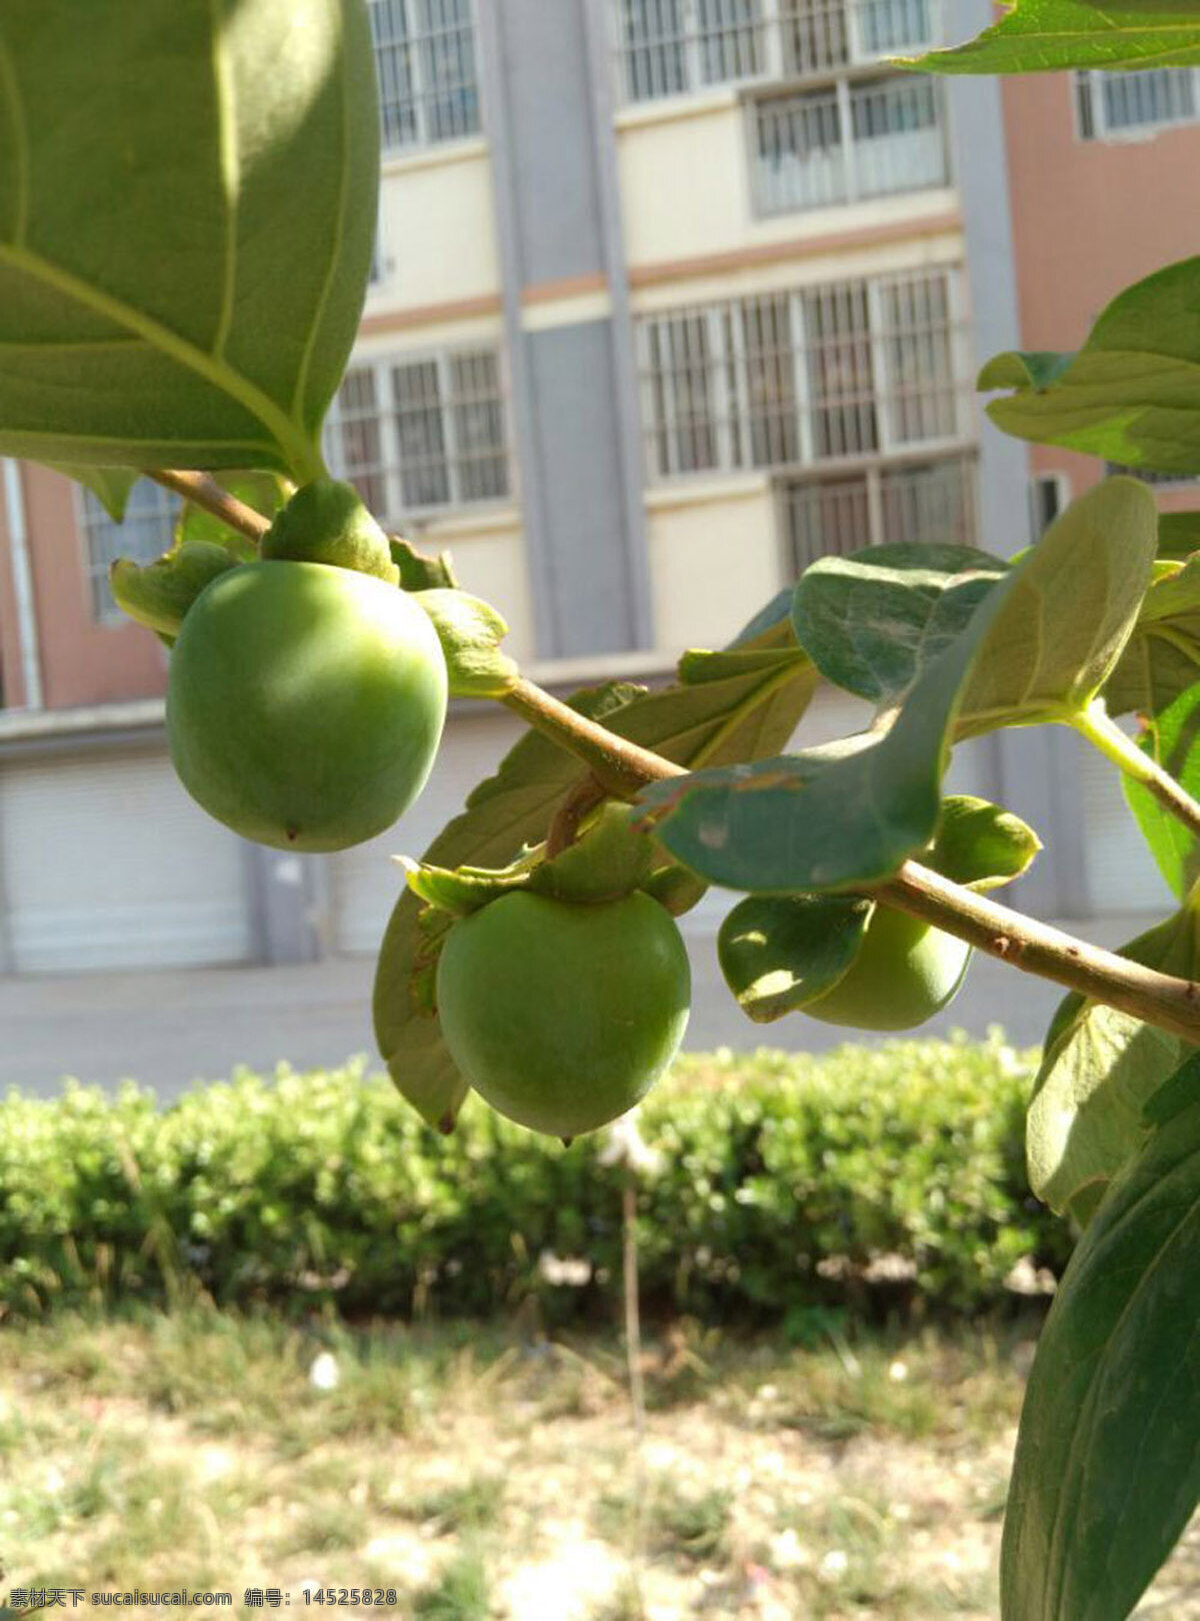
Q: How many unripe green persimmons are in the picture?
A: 3